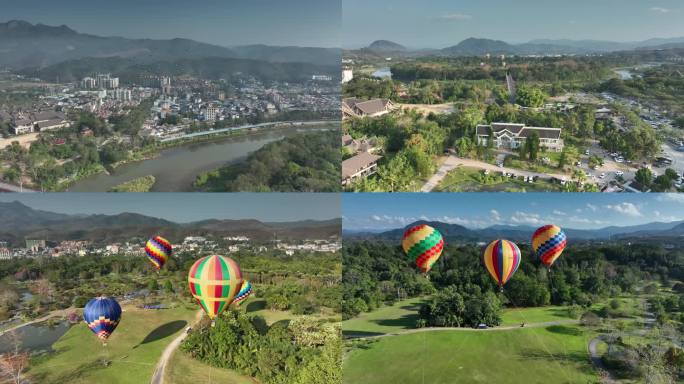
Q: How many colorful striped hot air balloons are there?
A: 7